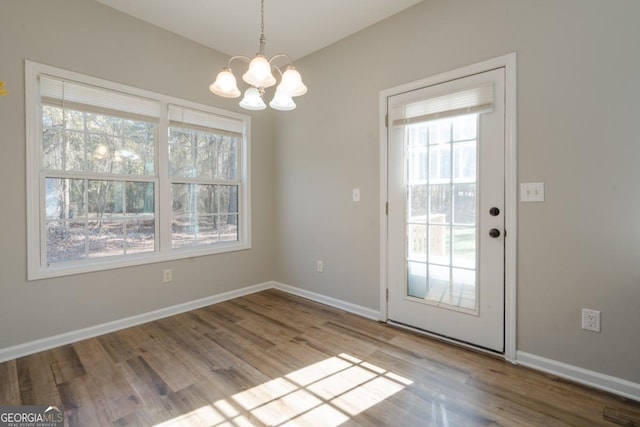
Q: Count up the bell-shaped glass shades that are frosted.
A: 5